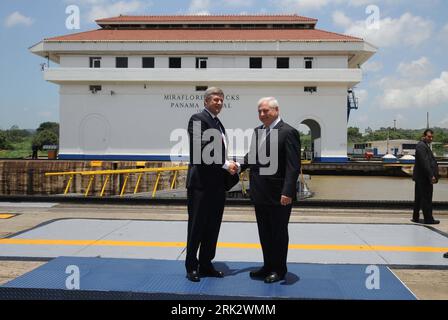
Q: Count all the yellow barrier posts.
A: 7